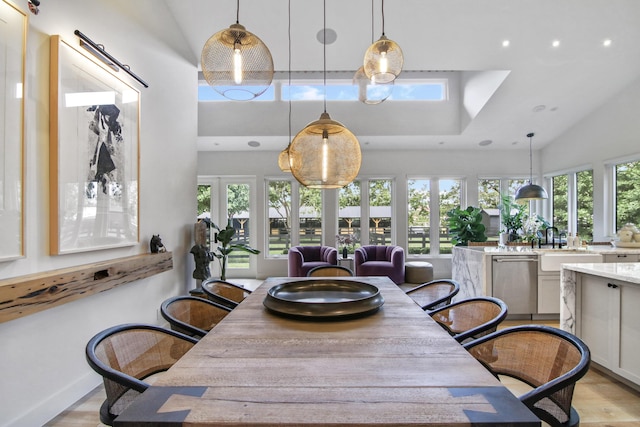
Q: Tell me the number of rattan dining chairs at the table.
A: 7